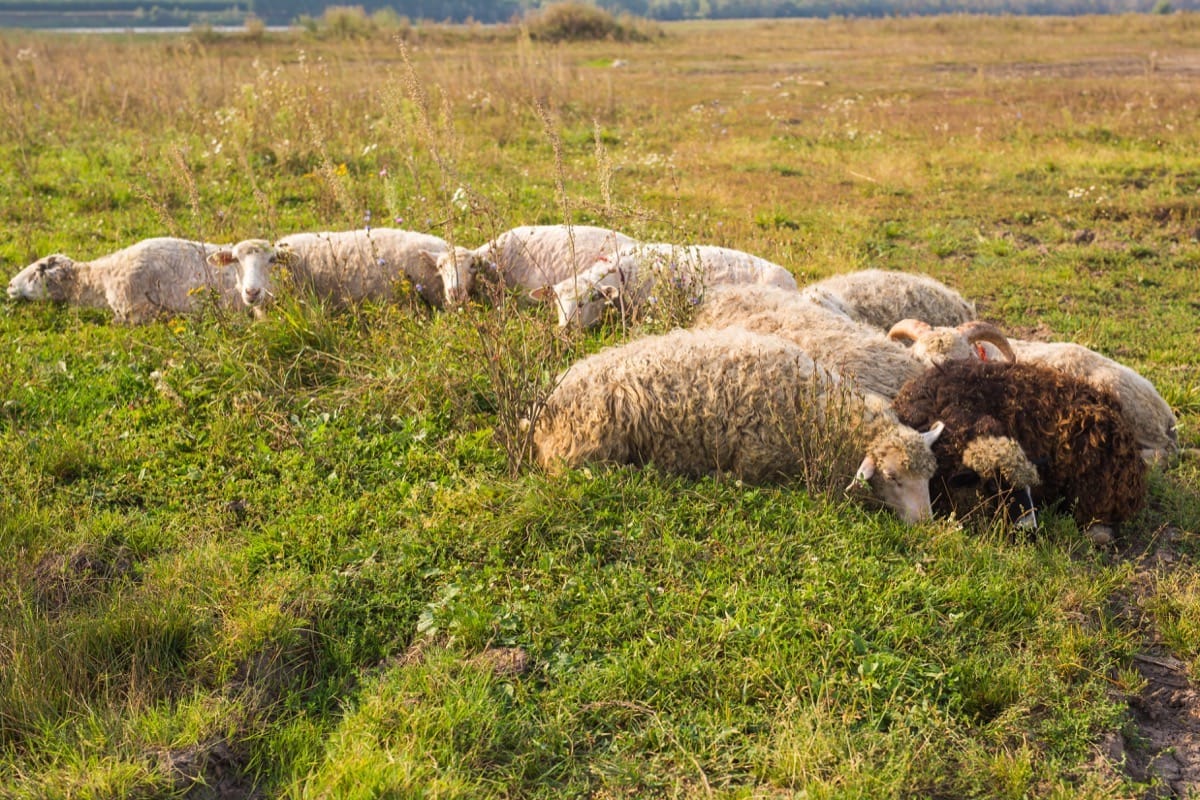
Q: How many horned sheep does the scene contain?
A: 1